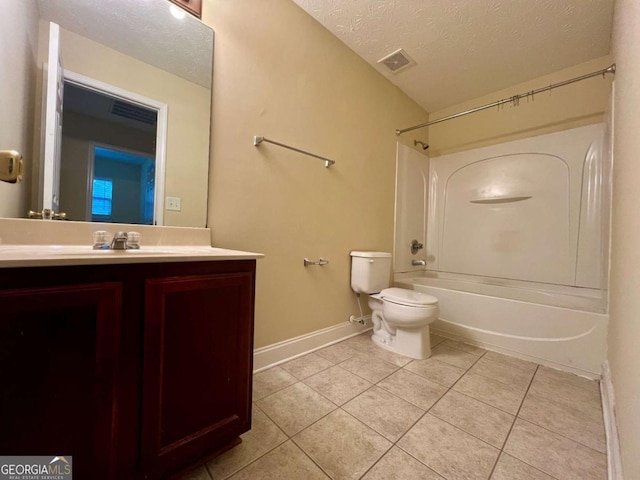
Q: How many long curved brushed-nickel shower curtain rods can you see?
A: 1